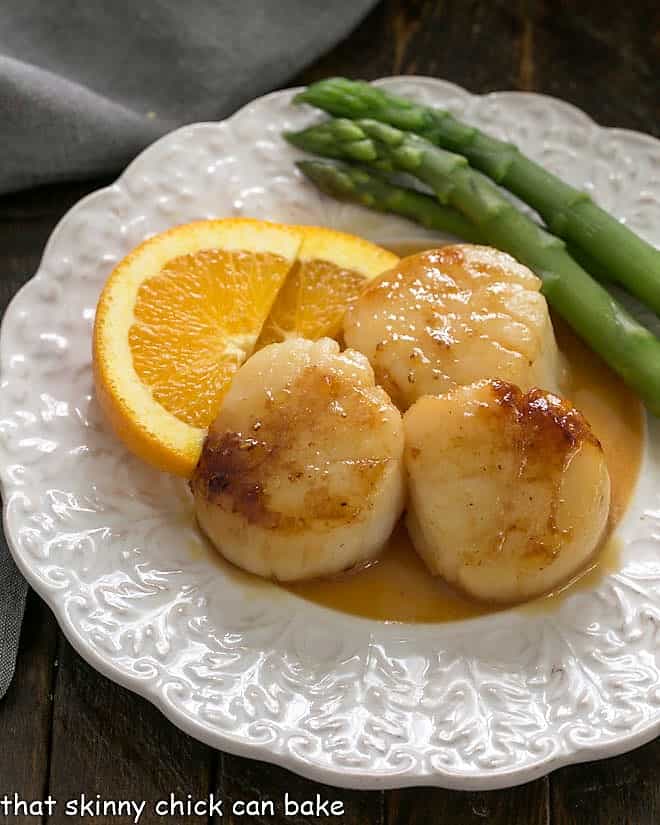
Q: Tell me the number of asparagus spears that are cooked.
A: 3